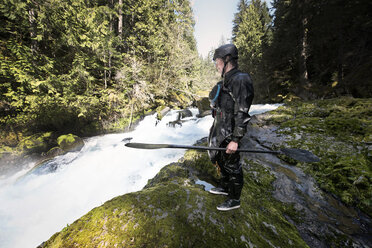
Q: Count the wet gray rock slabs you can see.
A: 1